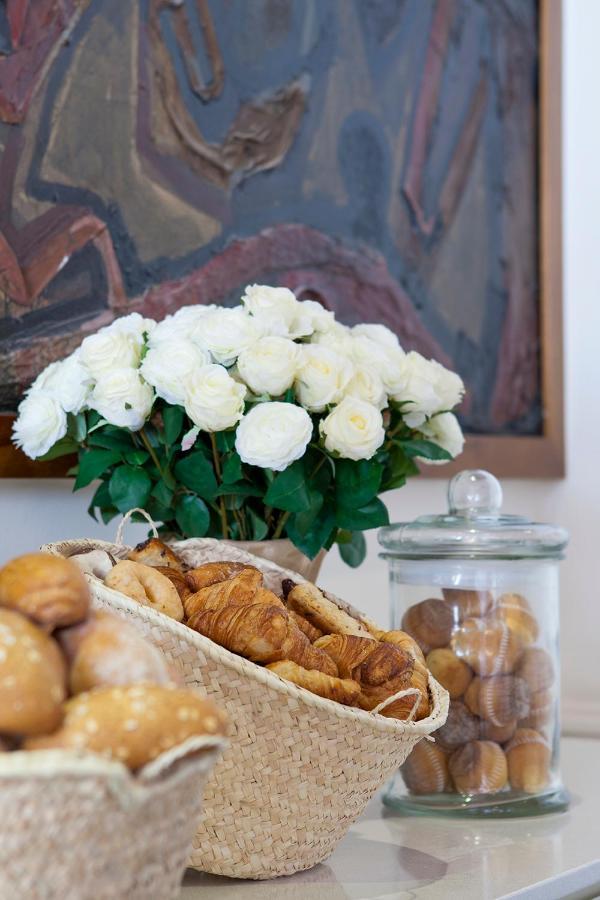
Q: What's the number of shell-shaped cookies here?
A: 0